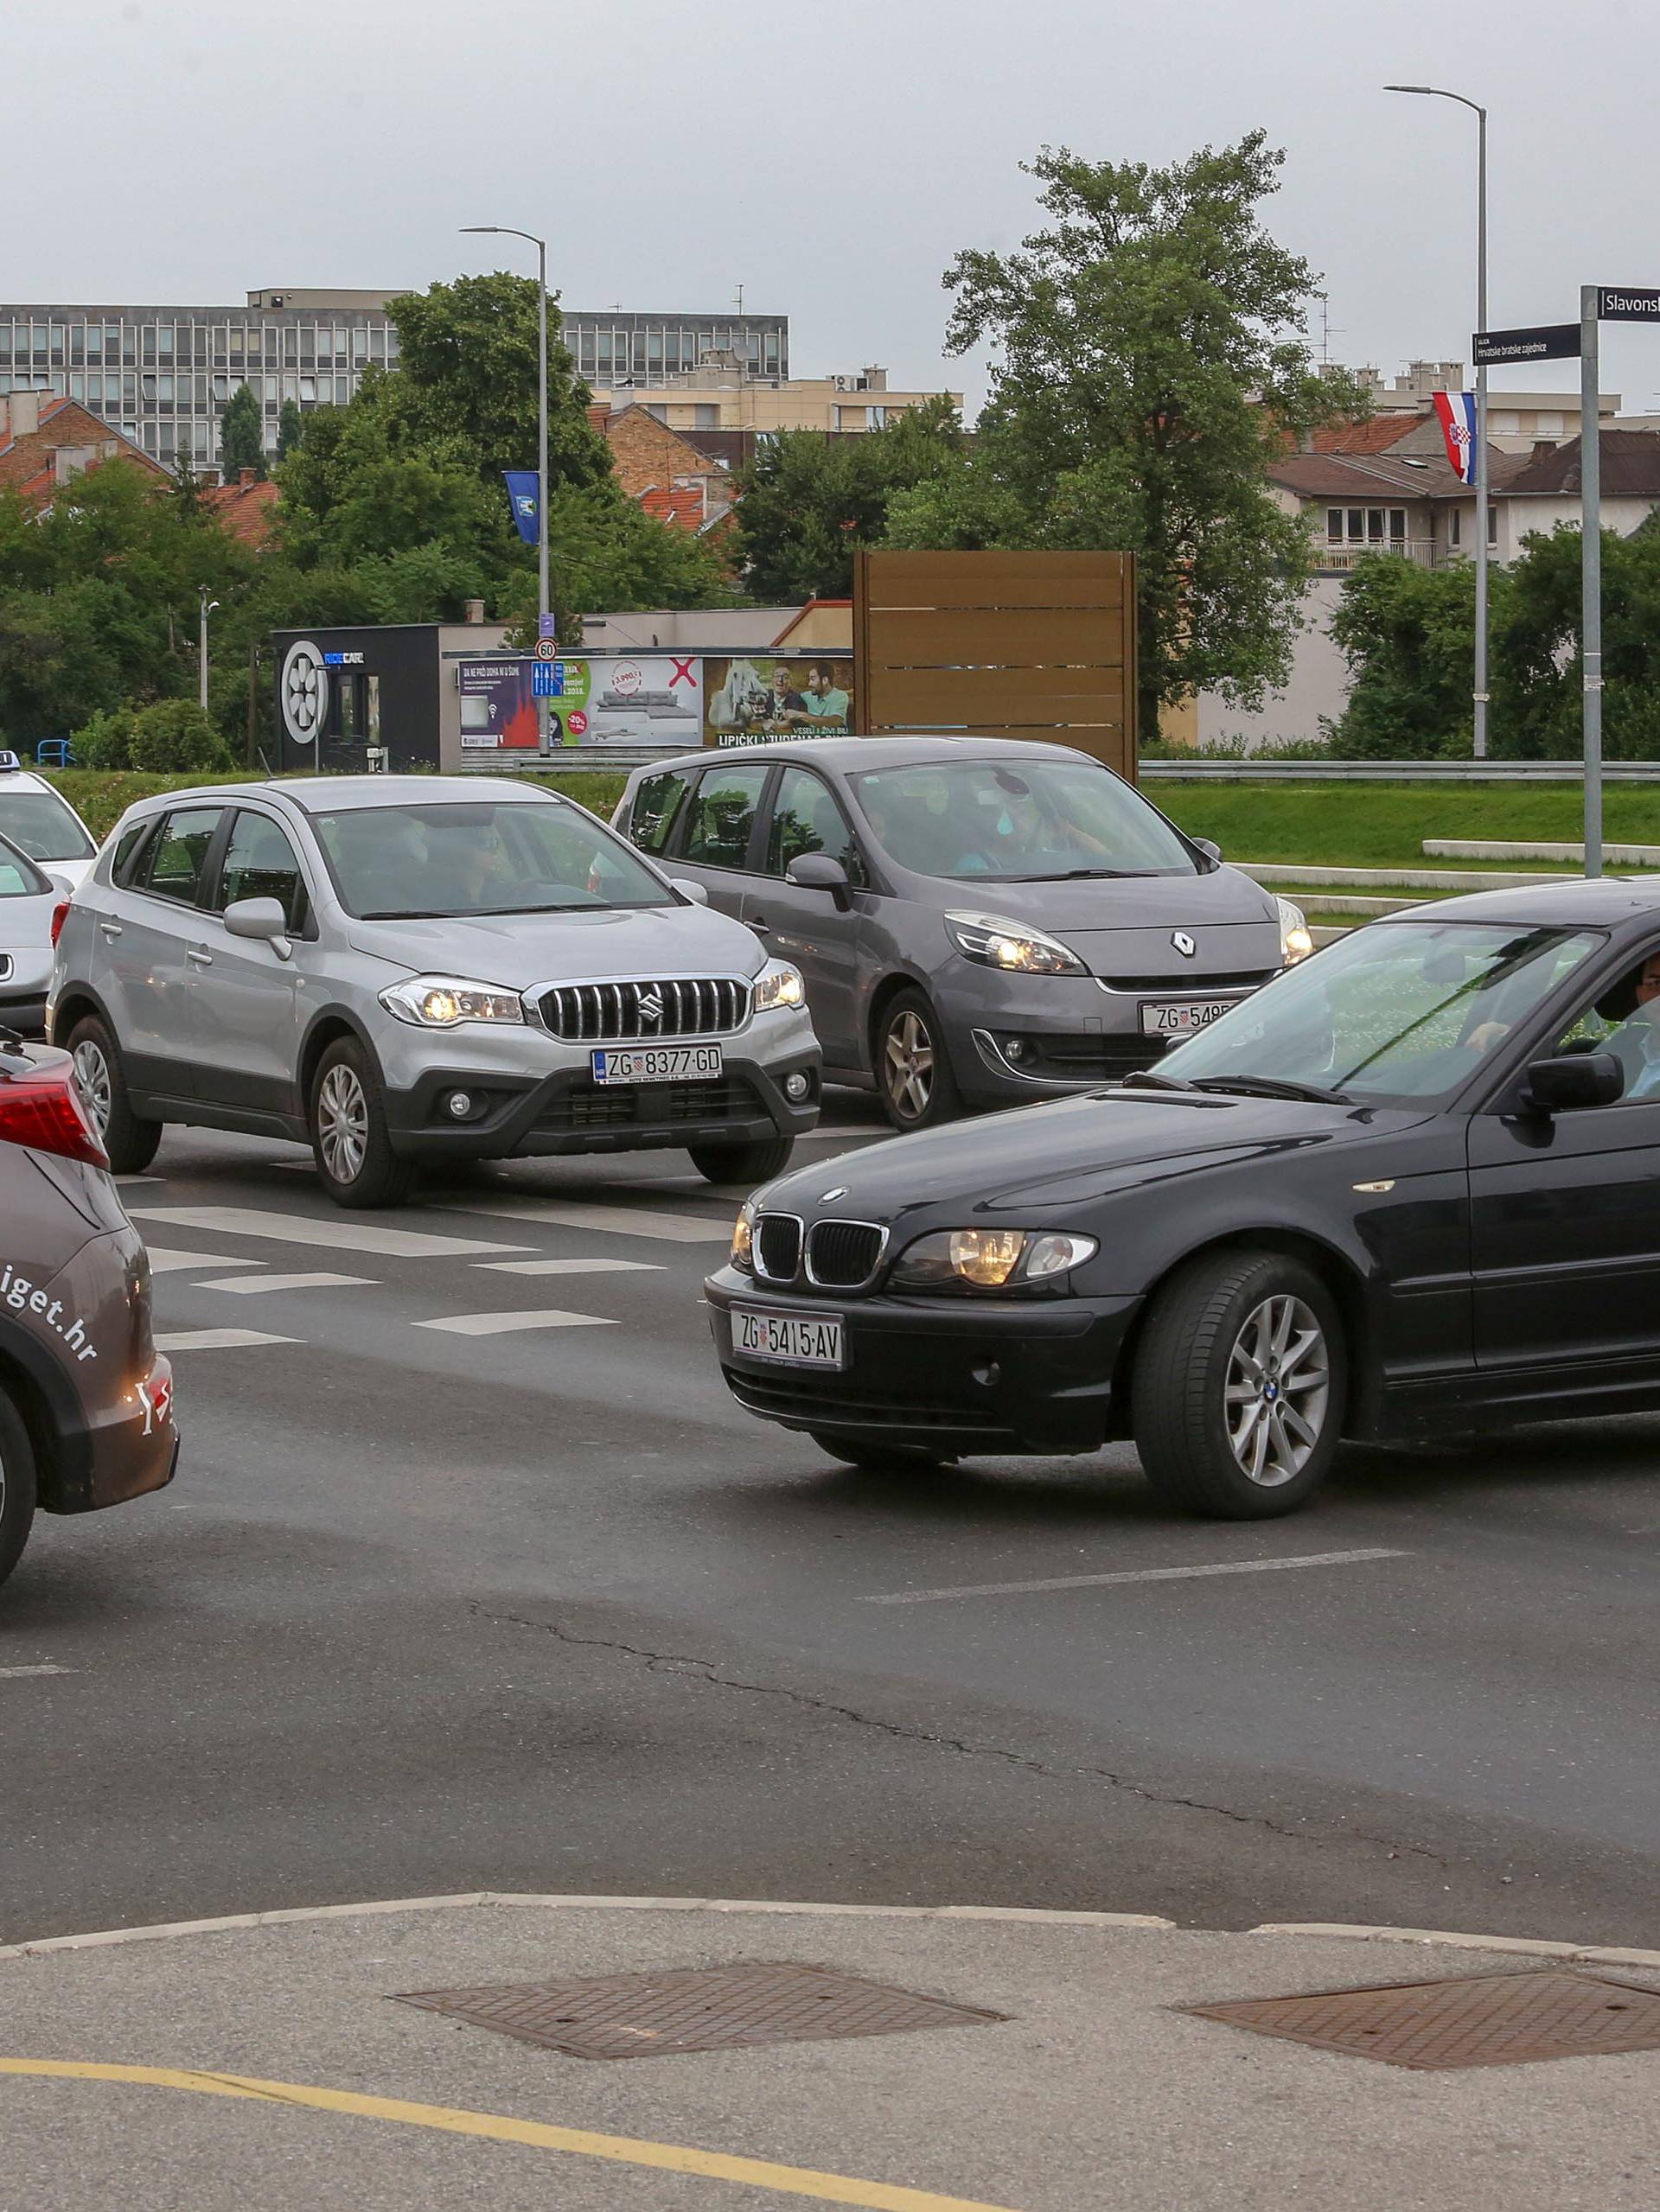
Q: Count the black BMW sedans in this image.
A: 1